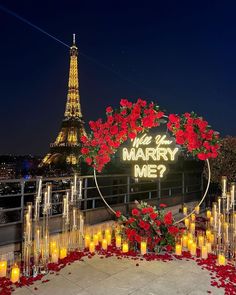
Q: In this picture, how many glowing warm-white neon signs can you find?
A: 1